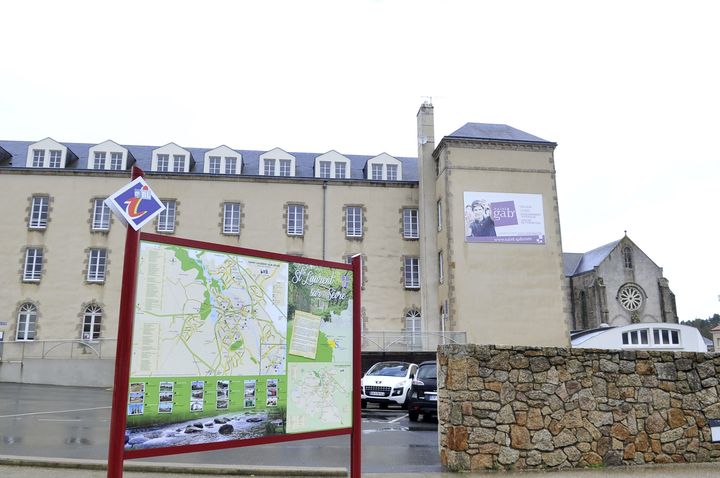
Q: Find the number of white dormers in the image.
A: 7